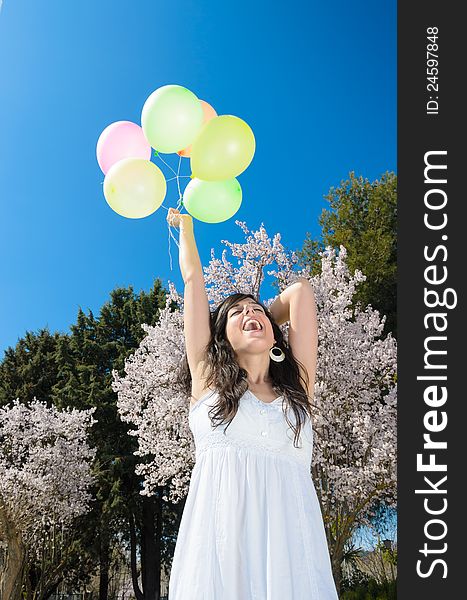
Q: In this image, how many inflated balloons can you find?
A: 6